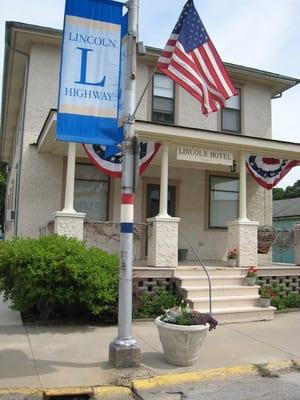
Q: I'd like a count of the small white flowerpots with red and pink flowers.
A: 3